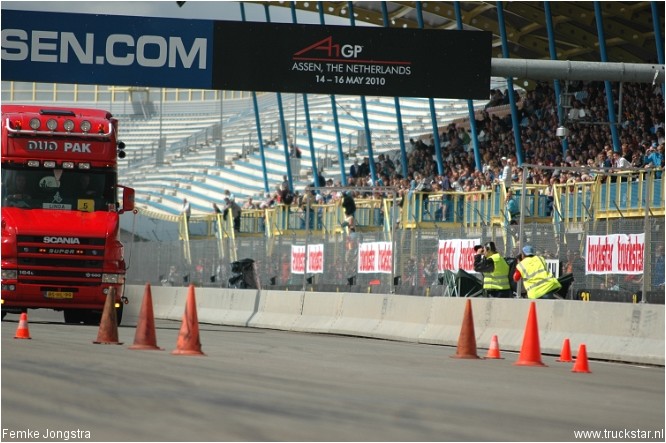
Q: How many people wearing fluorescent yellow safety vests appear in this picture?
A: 2